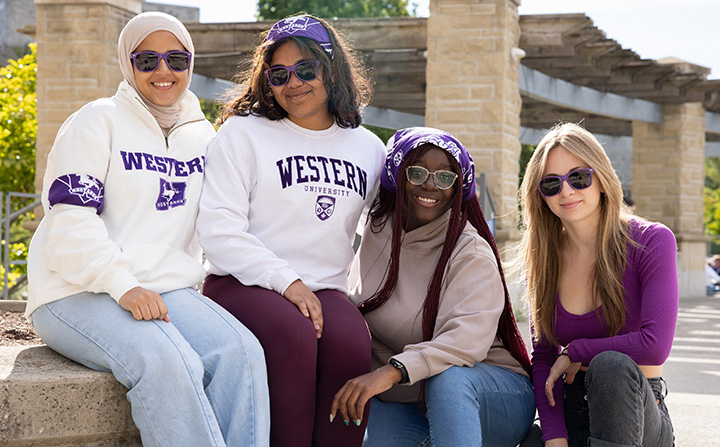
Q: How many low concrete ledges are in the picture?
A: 1